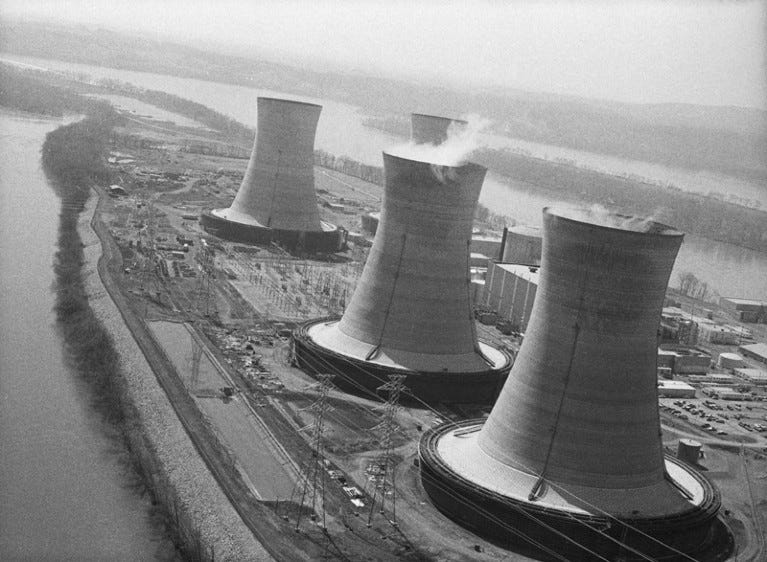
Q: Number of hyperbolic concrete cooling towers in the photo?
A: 4